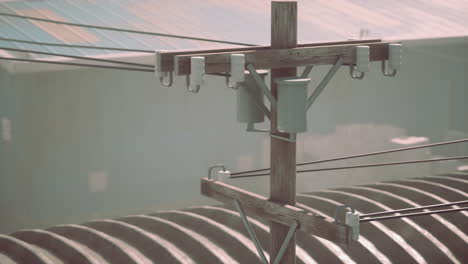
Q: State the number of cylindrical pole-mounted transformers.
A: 2